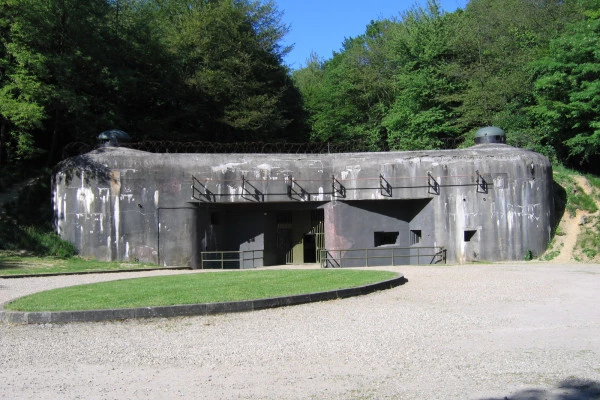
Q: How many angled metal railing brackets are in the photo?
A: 7